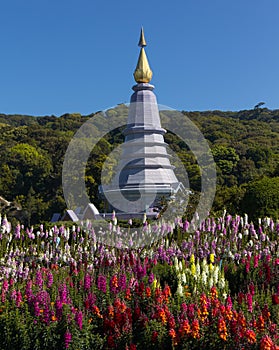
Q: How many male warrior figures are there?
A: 0